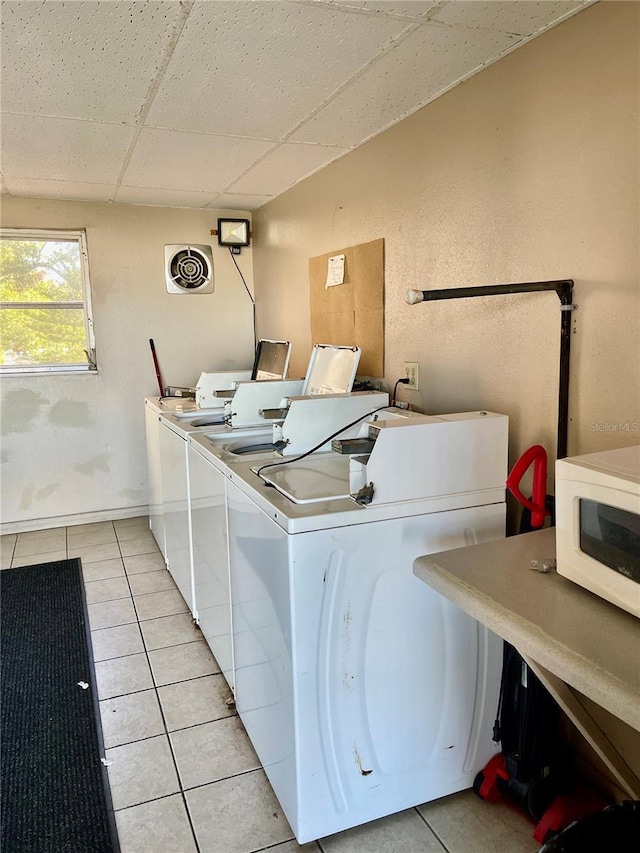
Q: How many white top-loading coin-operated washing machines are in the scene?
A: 4